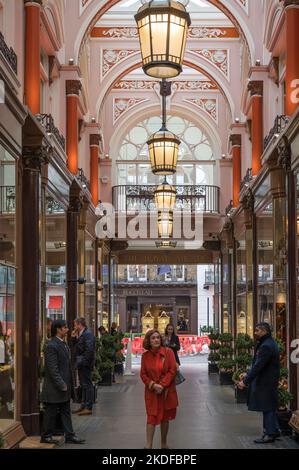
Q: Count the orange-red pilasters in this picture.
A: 6